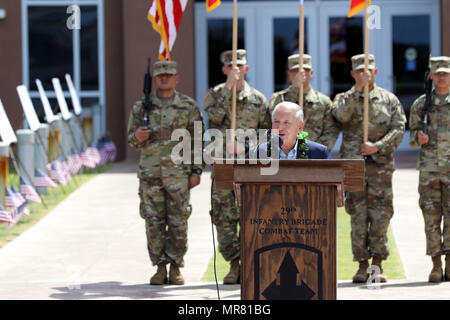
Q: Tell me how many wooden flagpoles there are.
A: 3